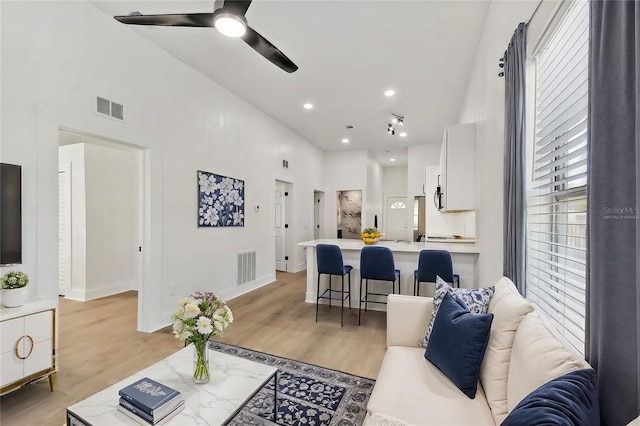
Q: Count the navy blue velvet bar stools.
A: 3